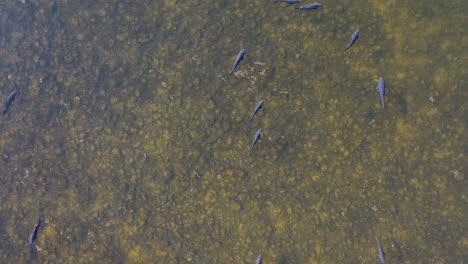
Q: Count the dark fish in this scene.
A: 11